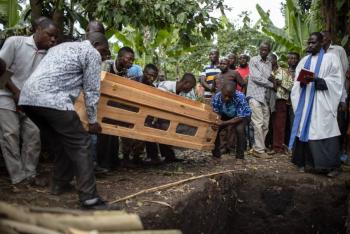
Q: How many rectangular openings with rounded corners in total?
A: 4